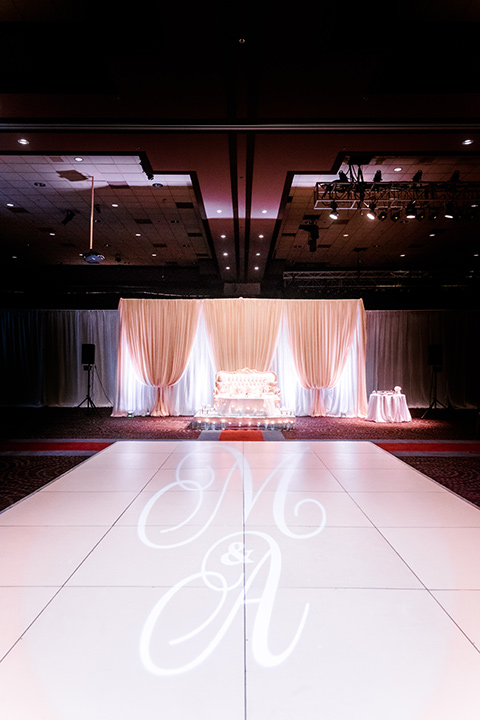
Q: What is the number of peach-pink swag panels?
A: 3